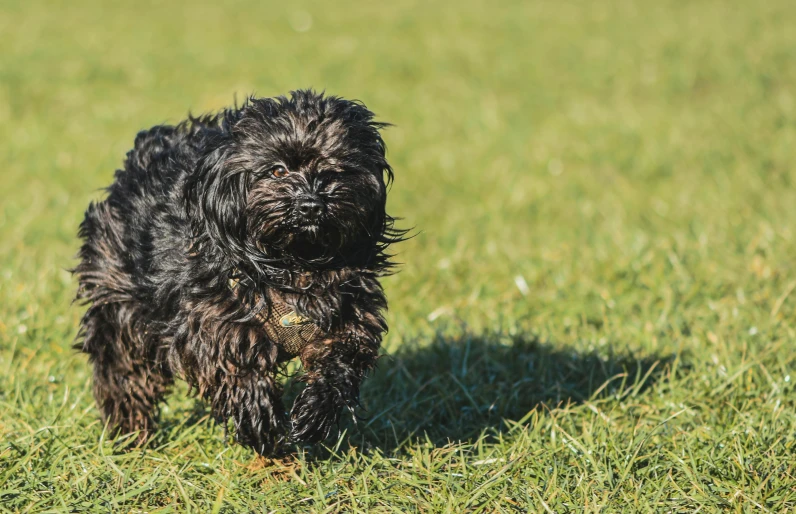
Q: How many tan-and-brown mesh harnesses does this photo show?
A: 1